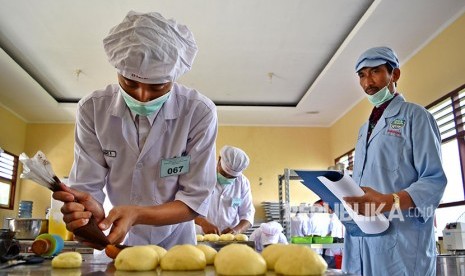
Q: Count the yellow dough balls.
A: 12